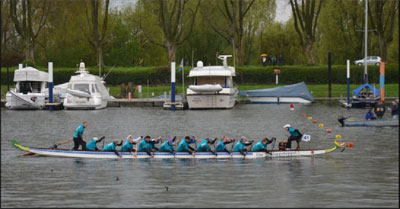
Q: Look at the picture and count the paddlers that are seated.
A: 10